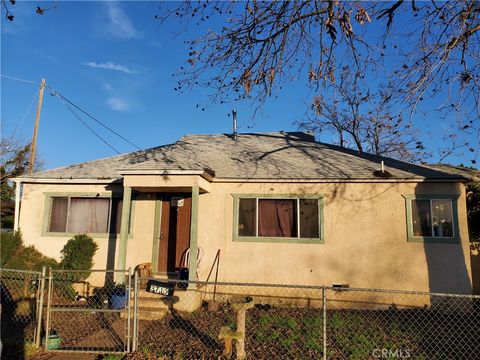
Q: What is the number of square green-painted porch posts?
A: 2